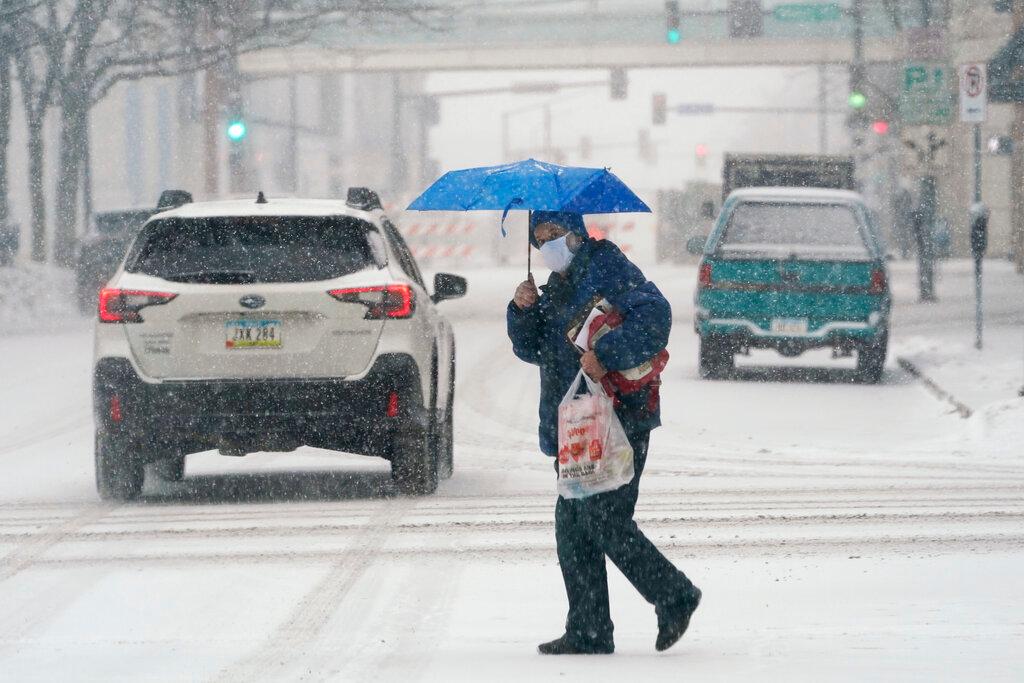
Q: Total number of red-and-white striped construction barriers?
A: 2